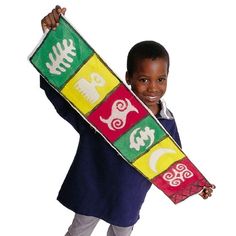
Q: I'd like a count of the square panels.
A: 6